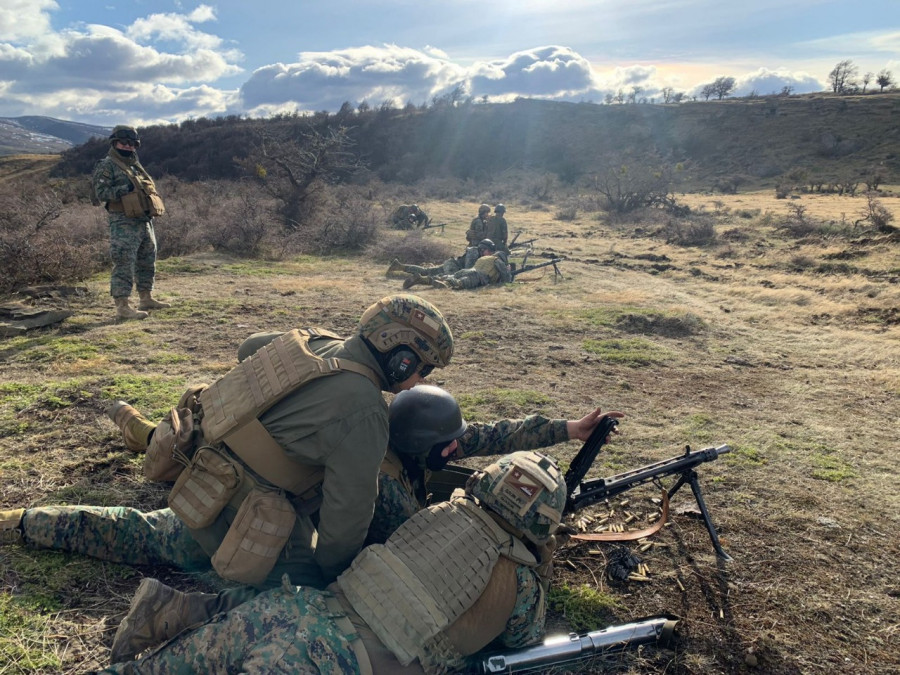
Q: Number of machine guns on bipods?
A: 4